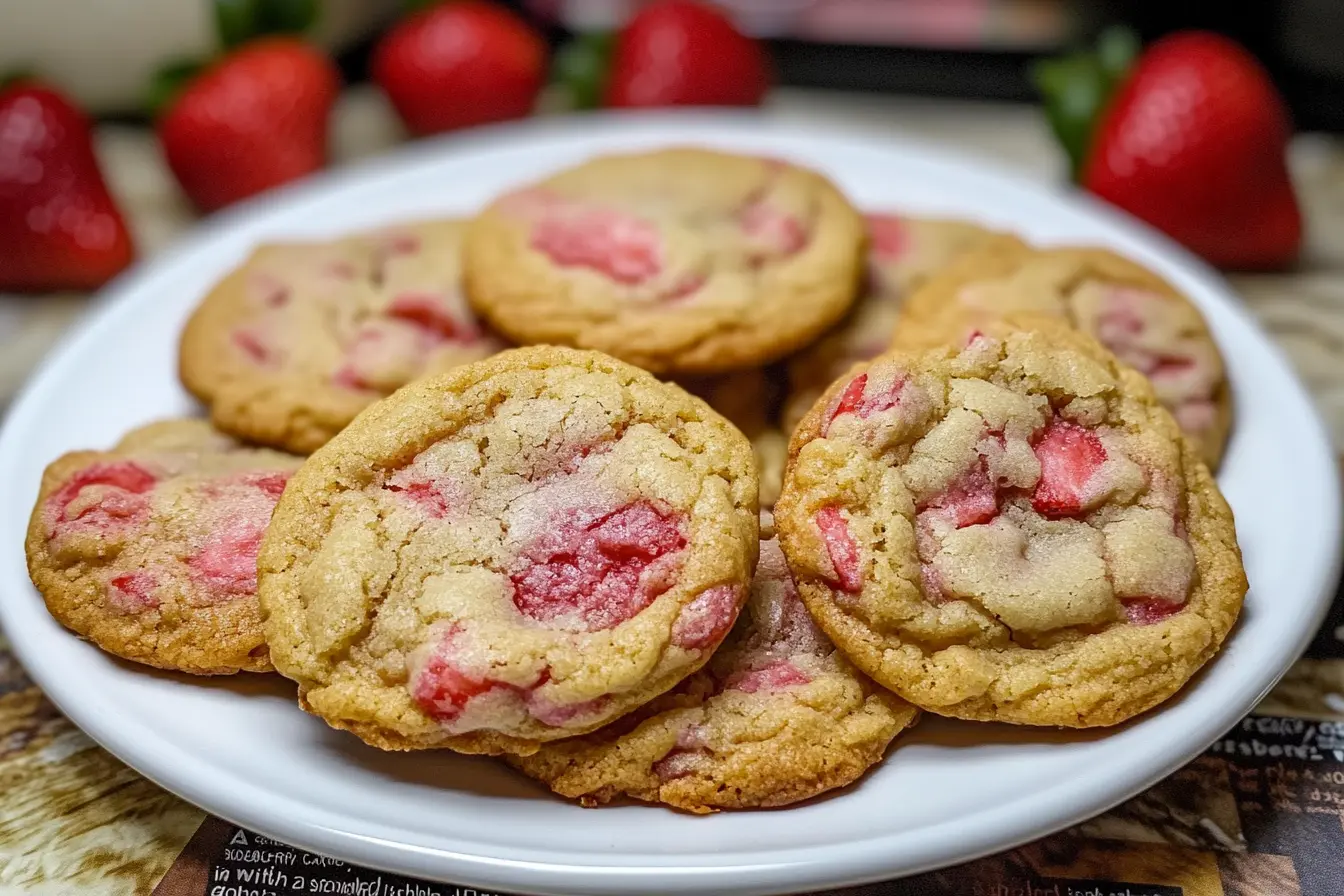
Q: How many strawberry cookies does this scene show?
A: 8